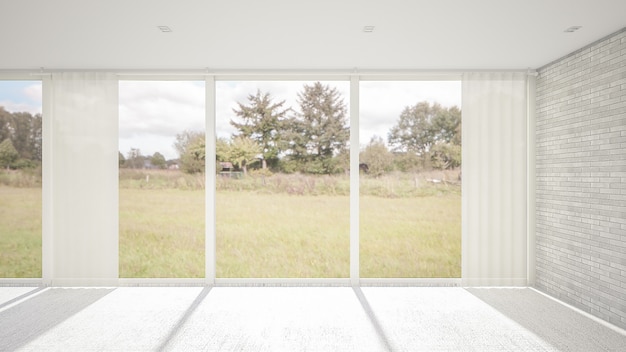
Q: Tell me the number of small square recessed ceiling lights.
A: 3